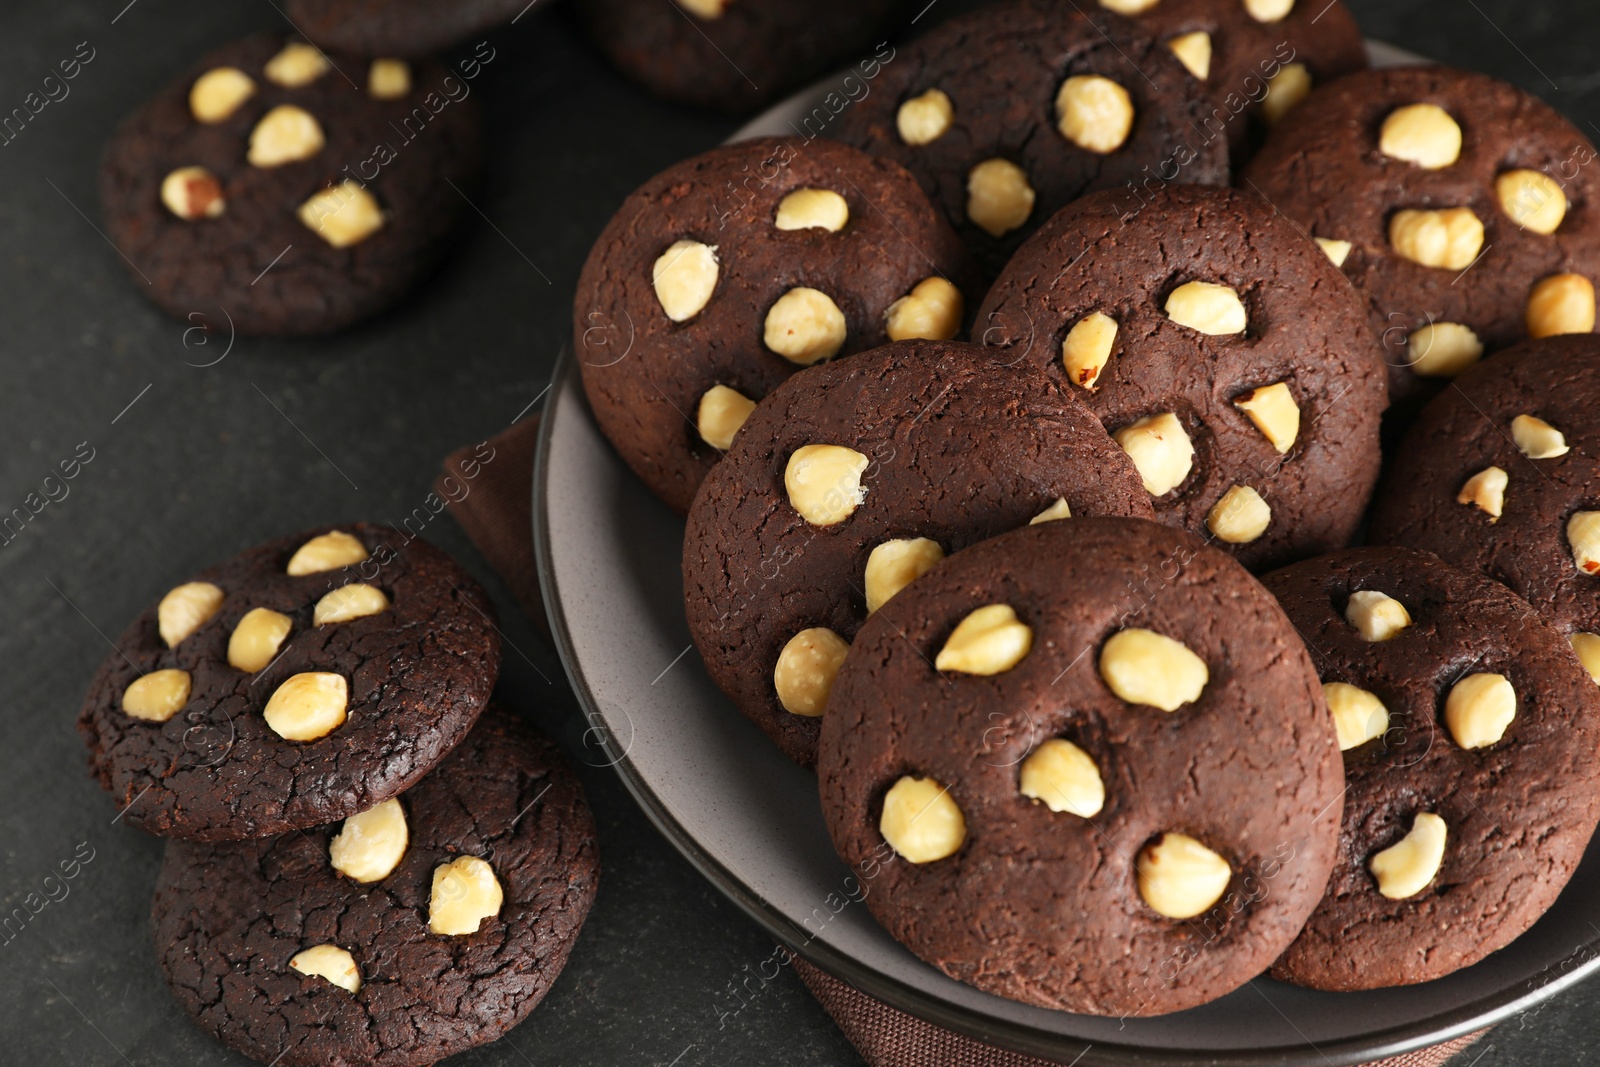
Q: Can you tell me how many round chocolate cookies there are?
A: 14